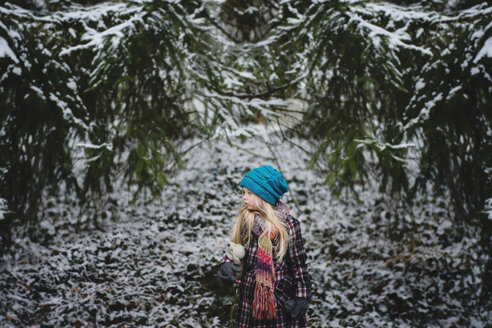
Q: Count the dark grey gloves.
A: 2